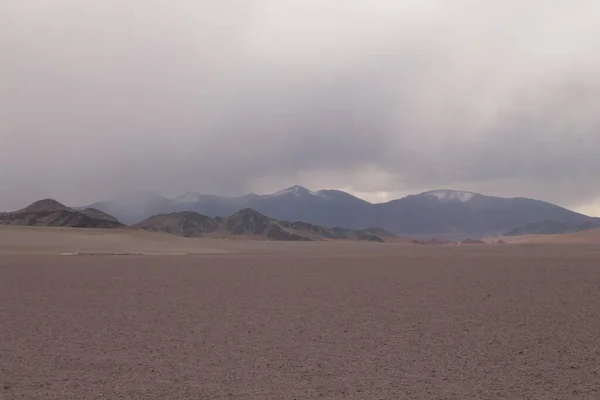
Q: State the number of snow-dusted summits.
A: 3